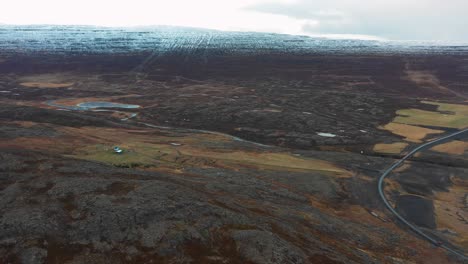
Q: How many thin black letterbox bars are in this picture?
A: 0